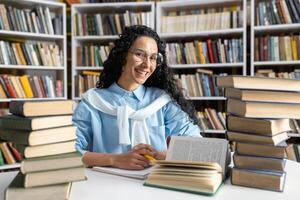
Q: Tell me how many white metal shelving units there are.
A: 4